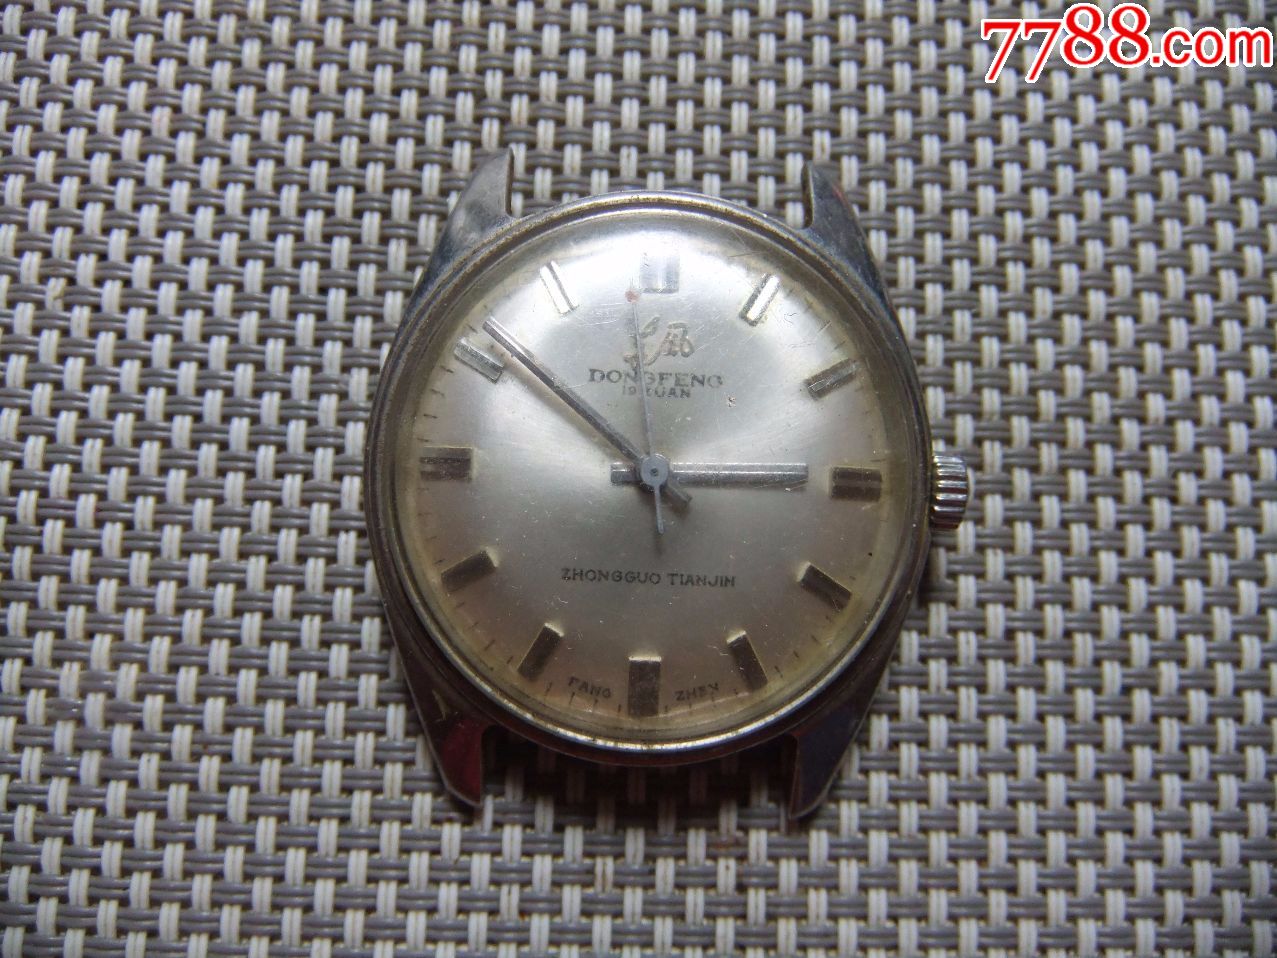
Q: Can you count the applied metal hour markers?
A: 12